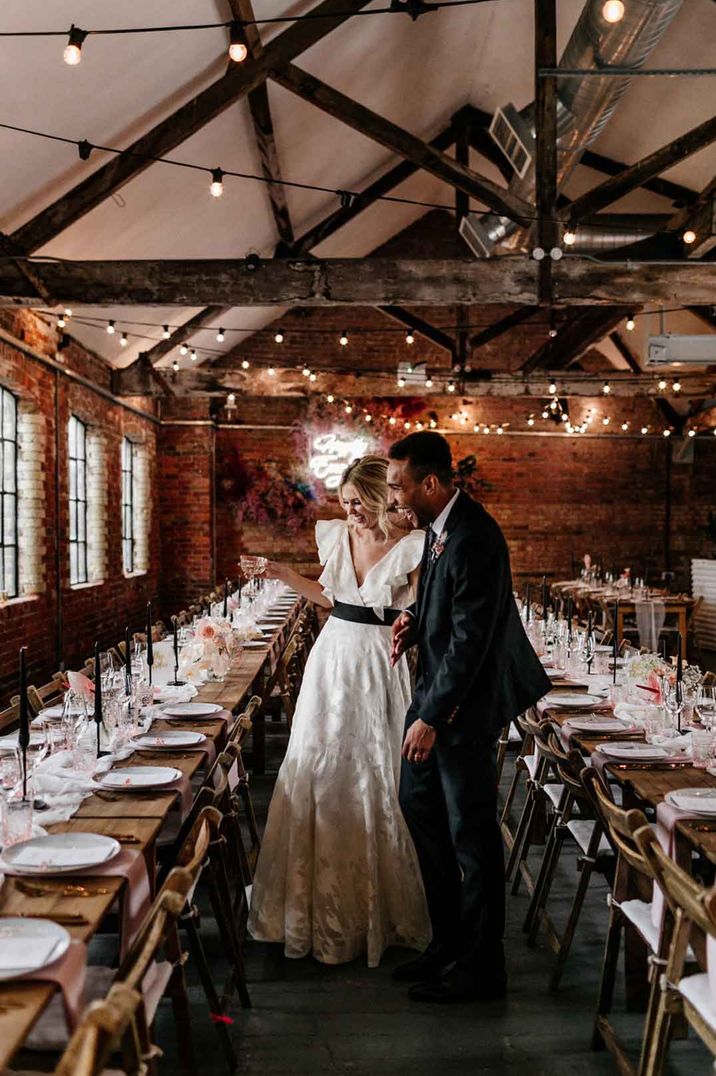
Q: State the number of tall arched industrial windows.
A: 3